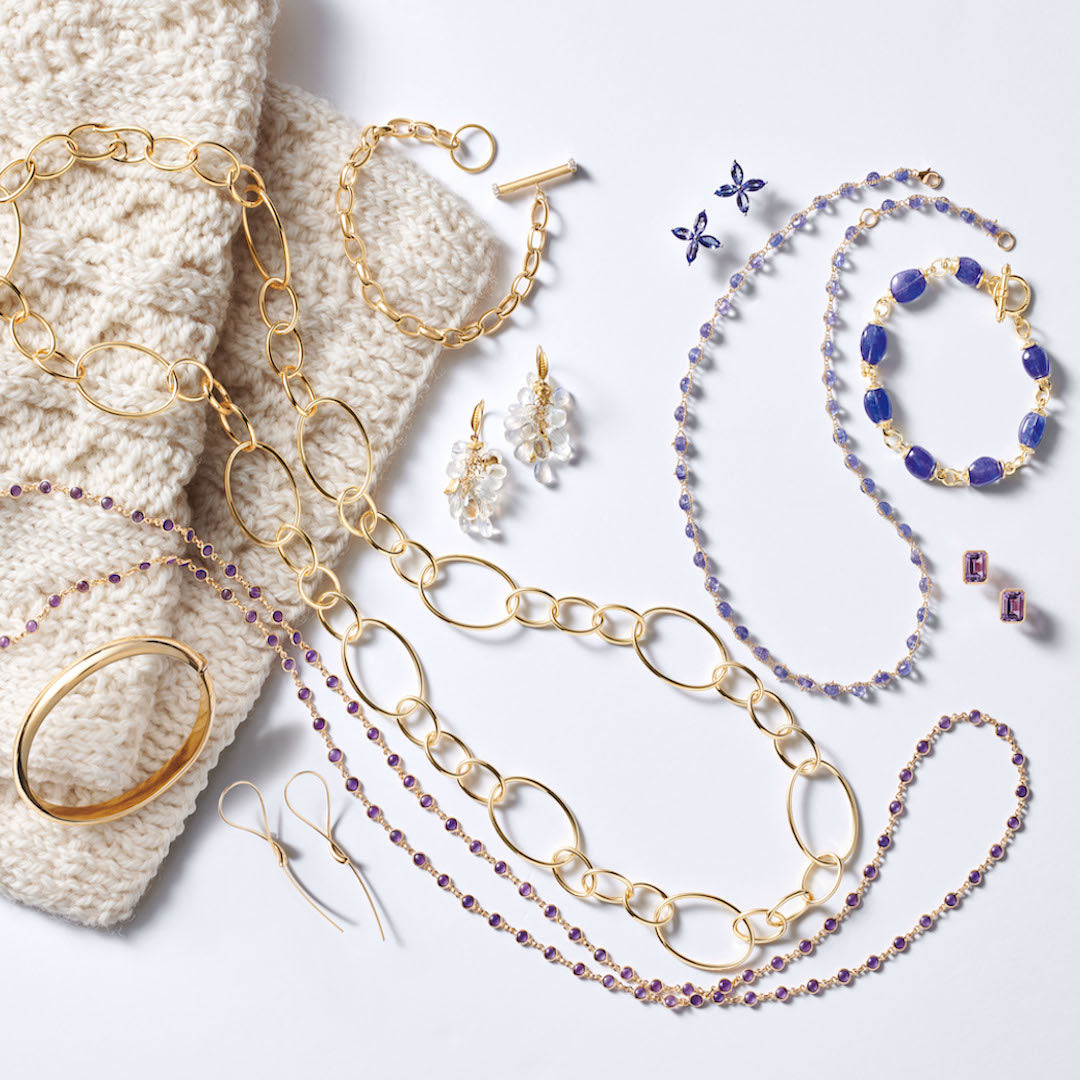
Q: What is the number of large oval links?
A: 11